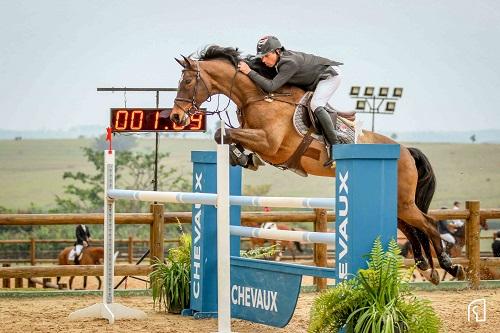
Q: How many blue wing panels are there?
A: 2